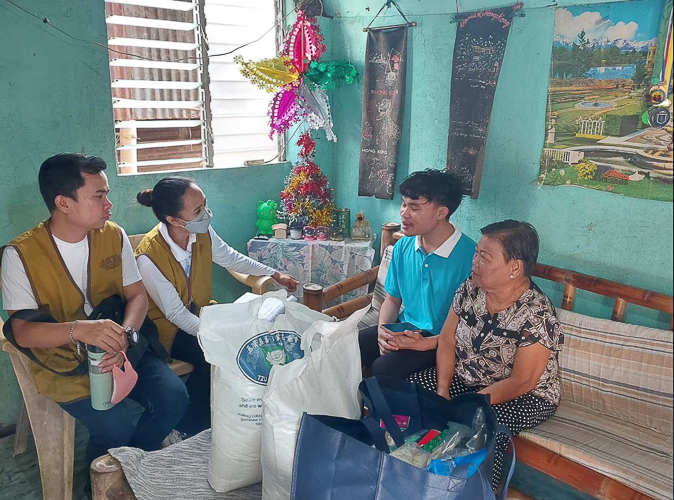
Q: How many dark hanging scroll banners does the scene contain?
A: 2